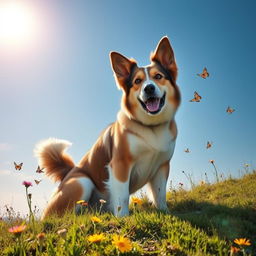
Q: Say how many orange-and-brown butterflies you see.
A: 8